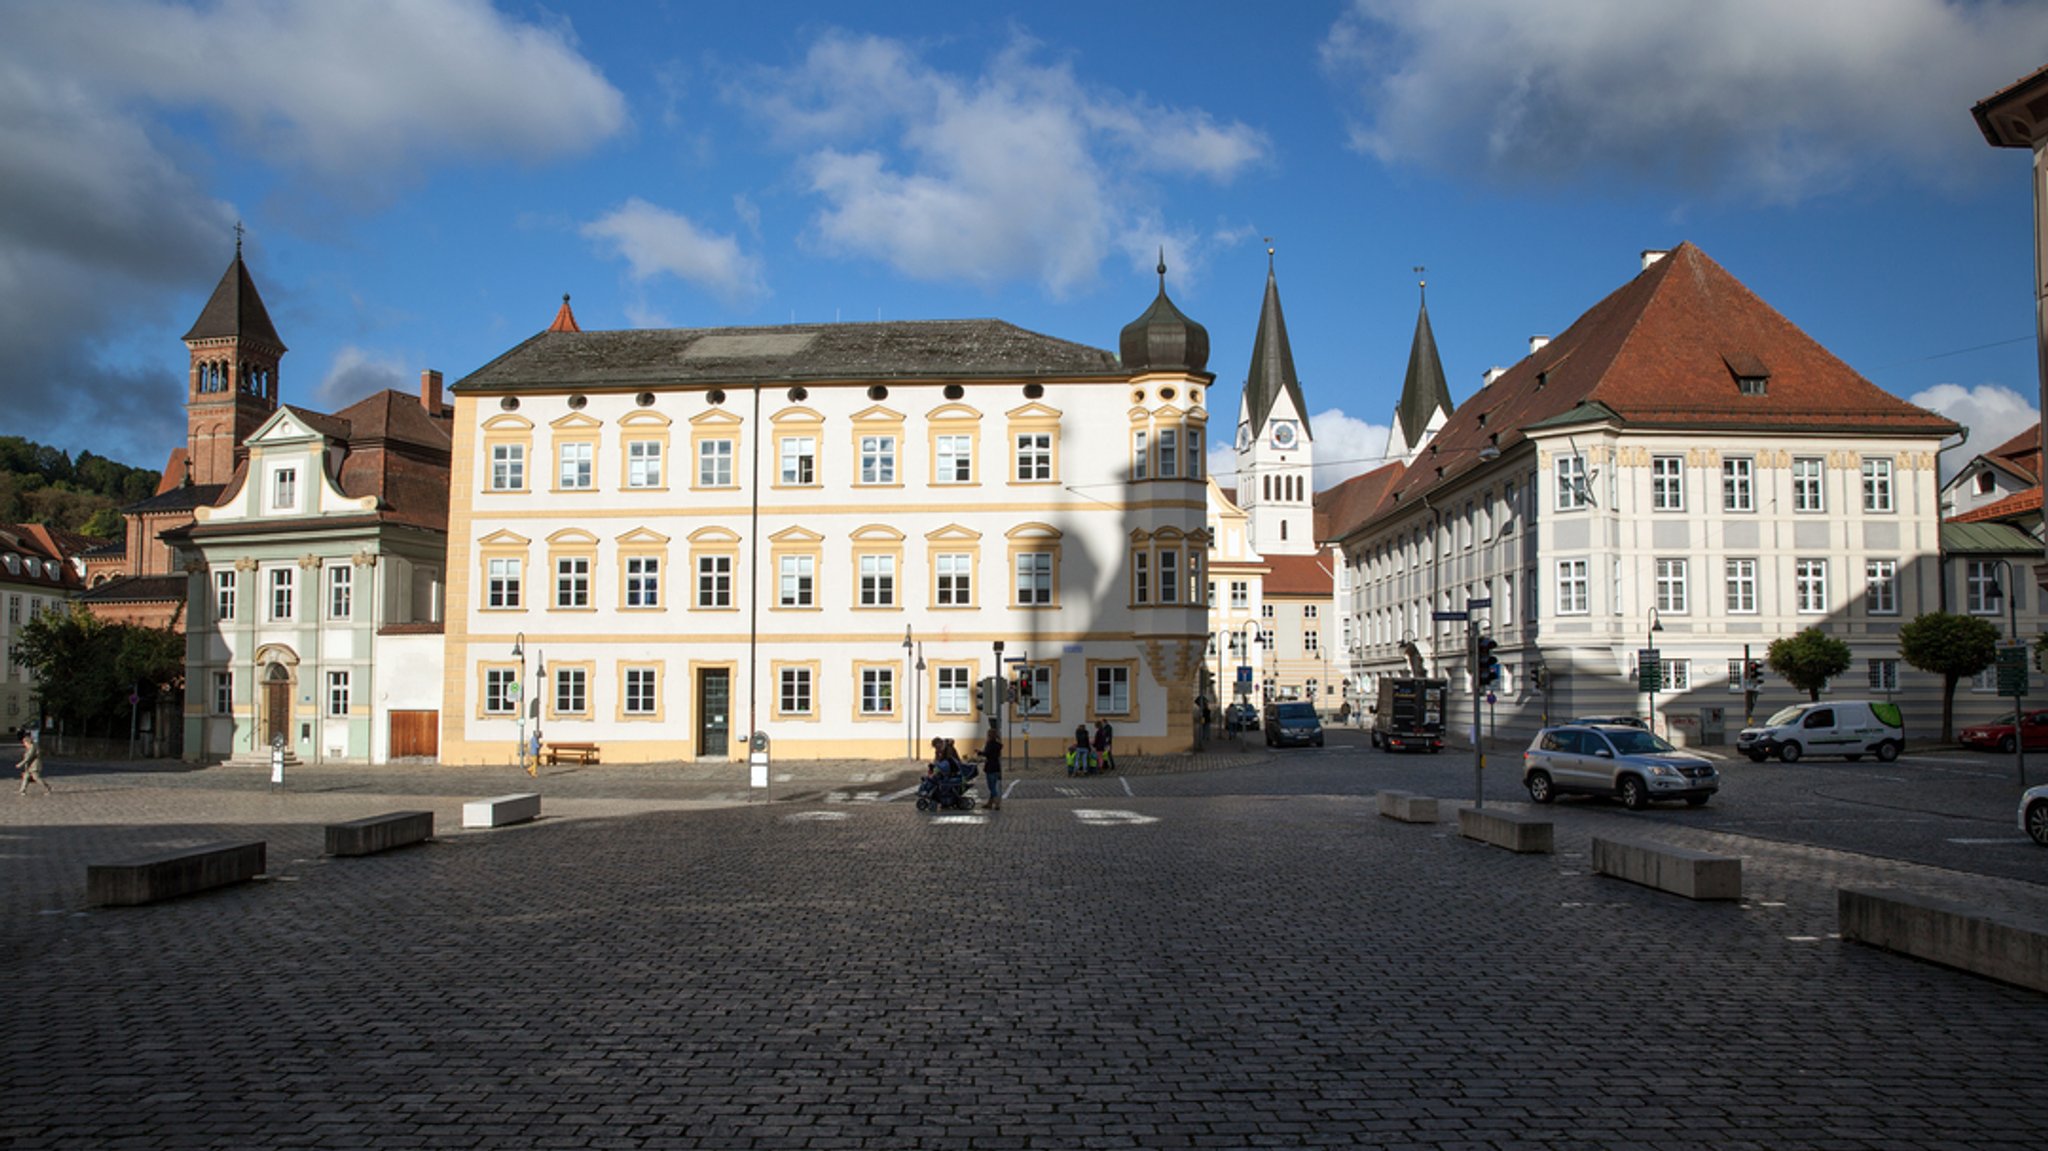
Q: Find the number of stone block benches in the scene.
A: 7